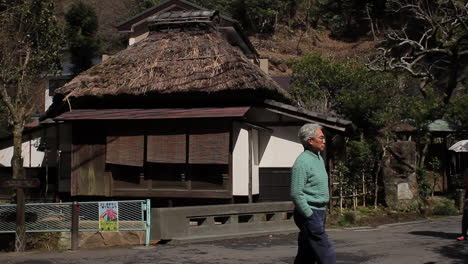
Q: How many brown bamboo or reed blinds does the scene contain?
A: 3